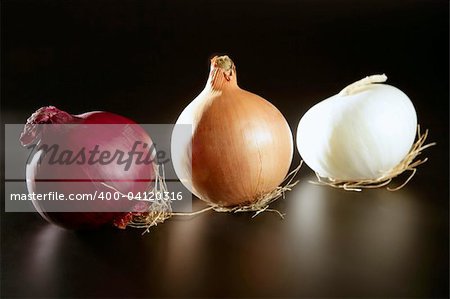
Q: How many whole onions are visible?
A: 3